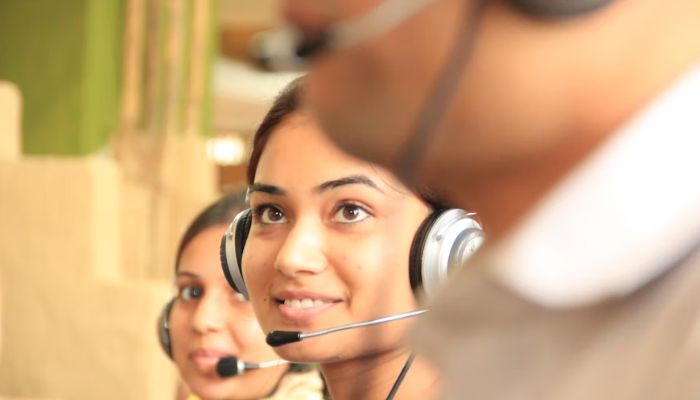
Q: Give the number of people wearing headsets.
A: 3